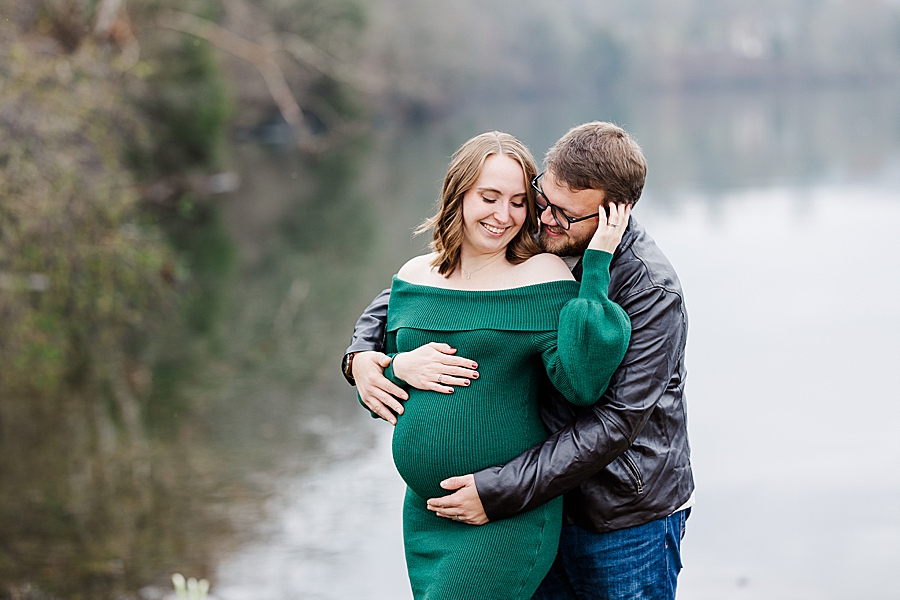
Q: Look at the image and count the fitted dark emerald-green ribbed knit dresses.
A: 1